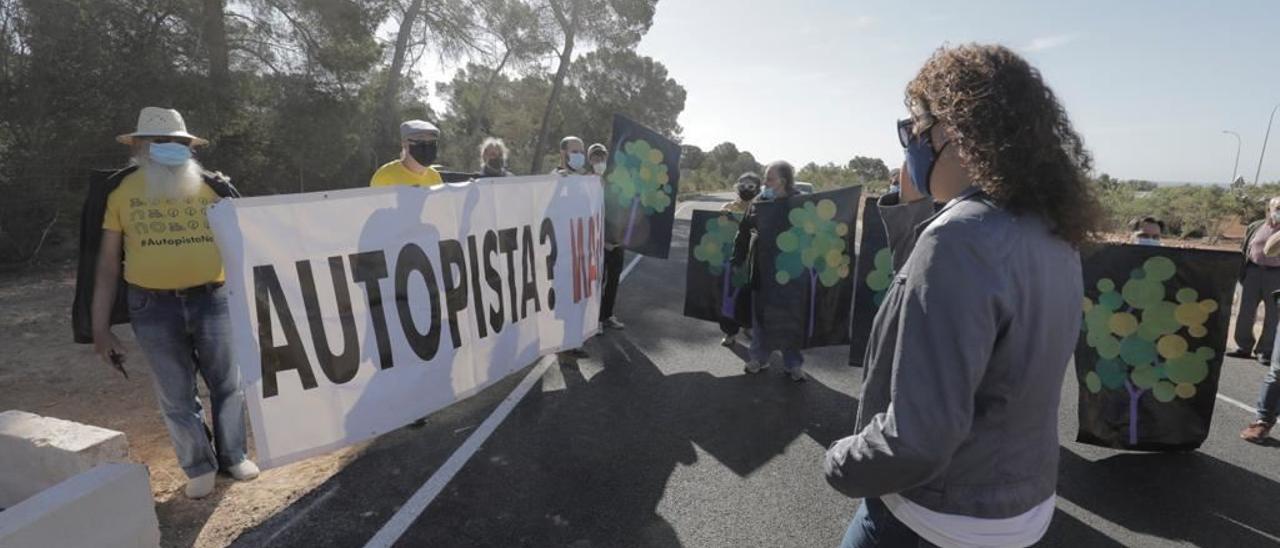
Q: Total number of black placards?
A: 5